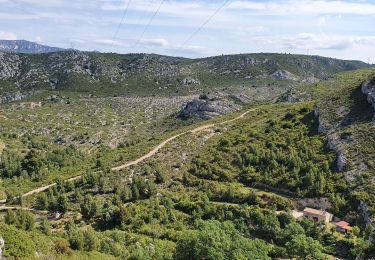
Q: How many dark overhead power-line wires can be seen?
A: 3